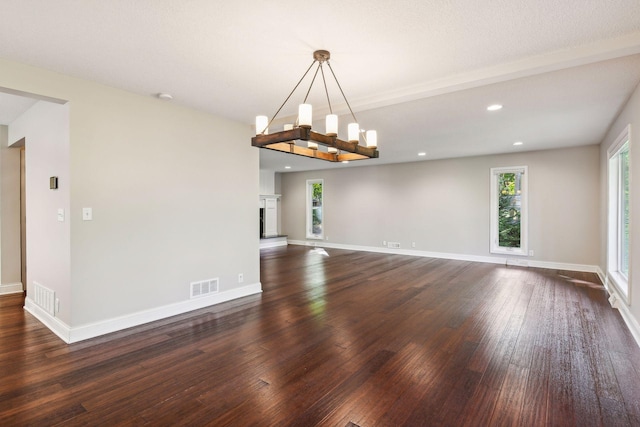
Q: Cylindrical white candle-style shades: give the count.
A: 8